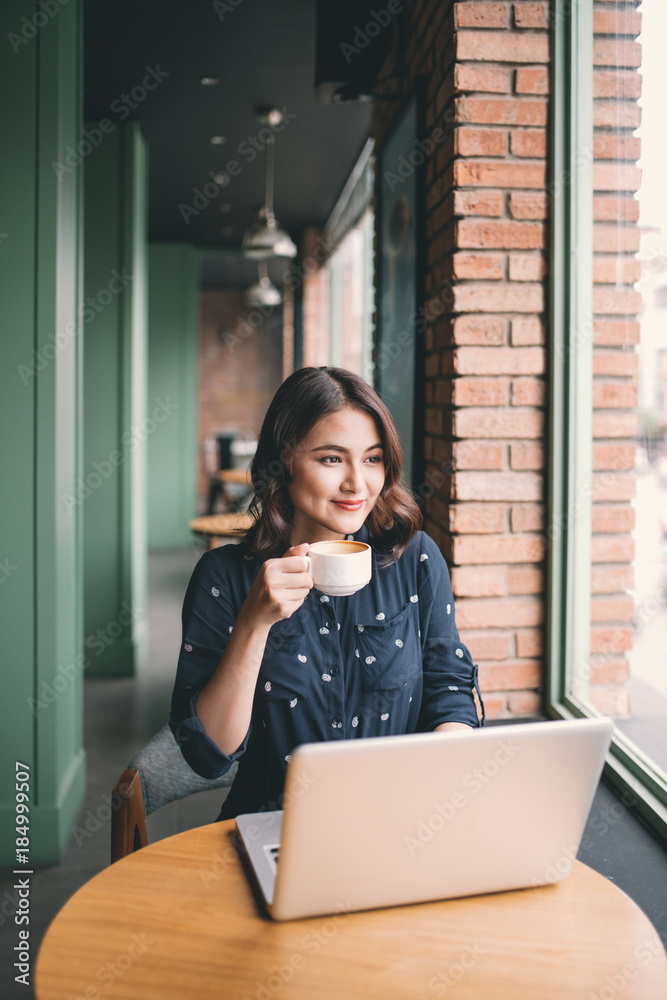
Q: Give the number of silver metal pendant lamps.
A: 2